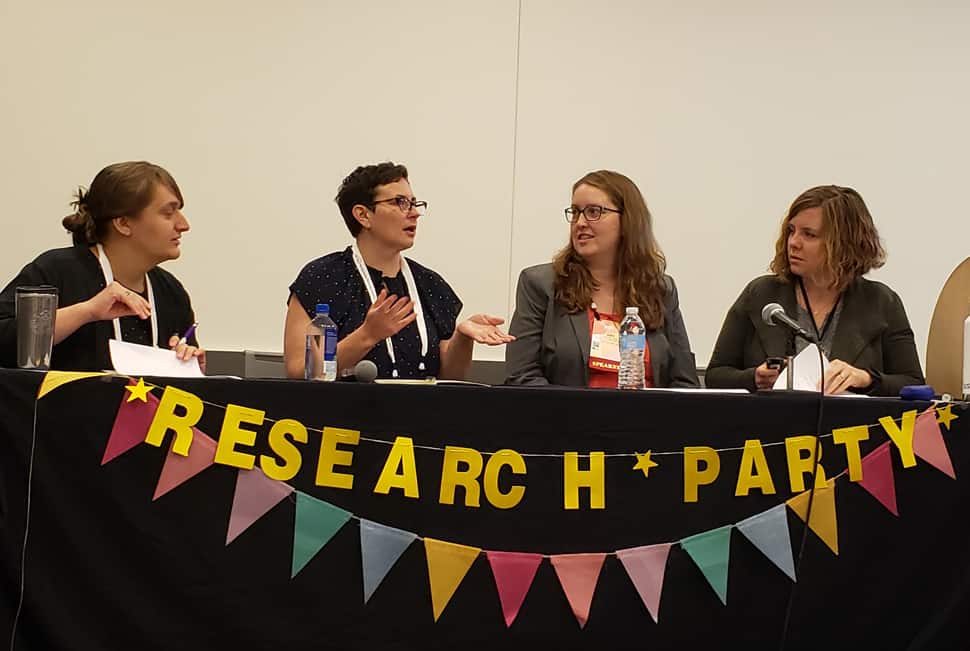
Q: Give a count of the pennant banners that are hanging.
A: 15